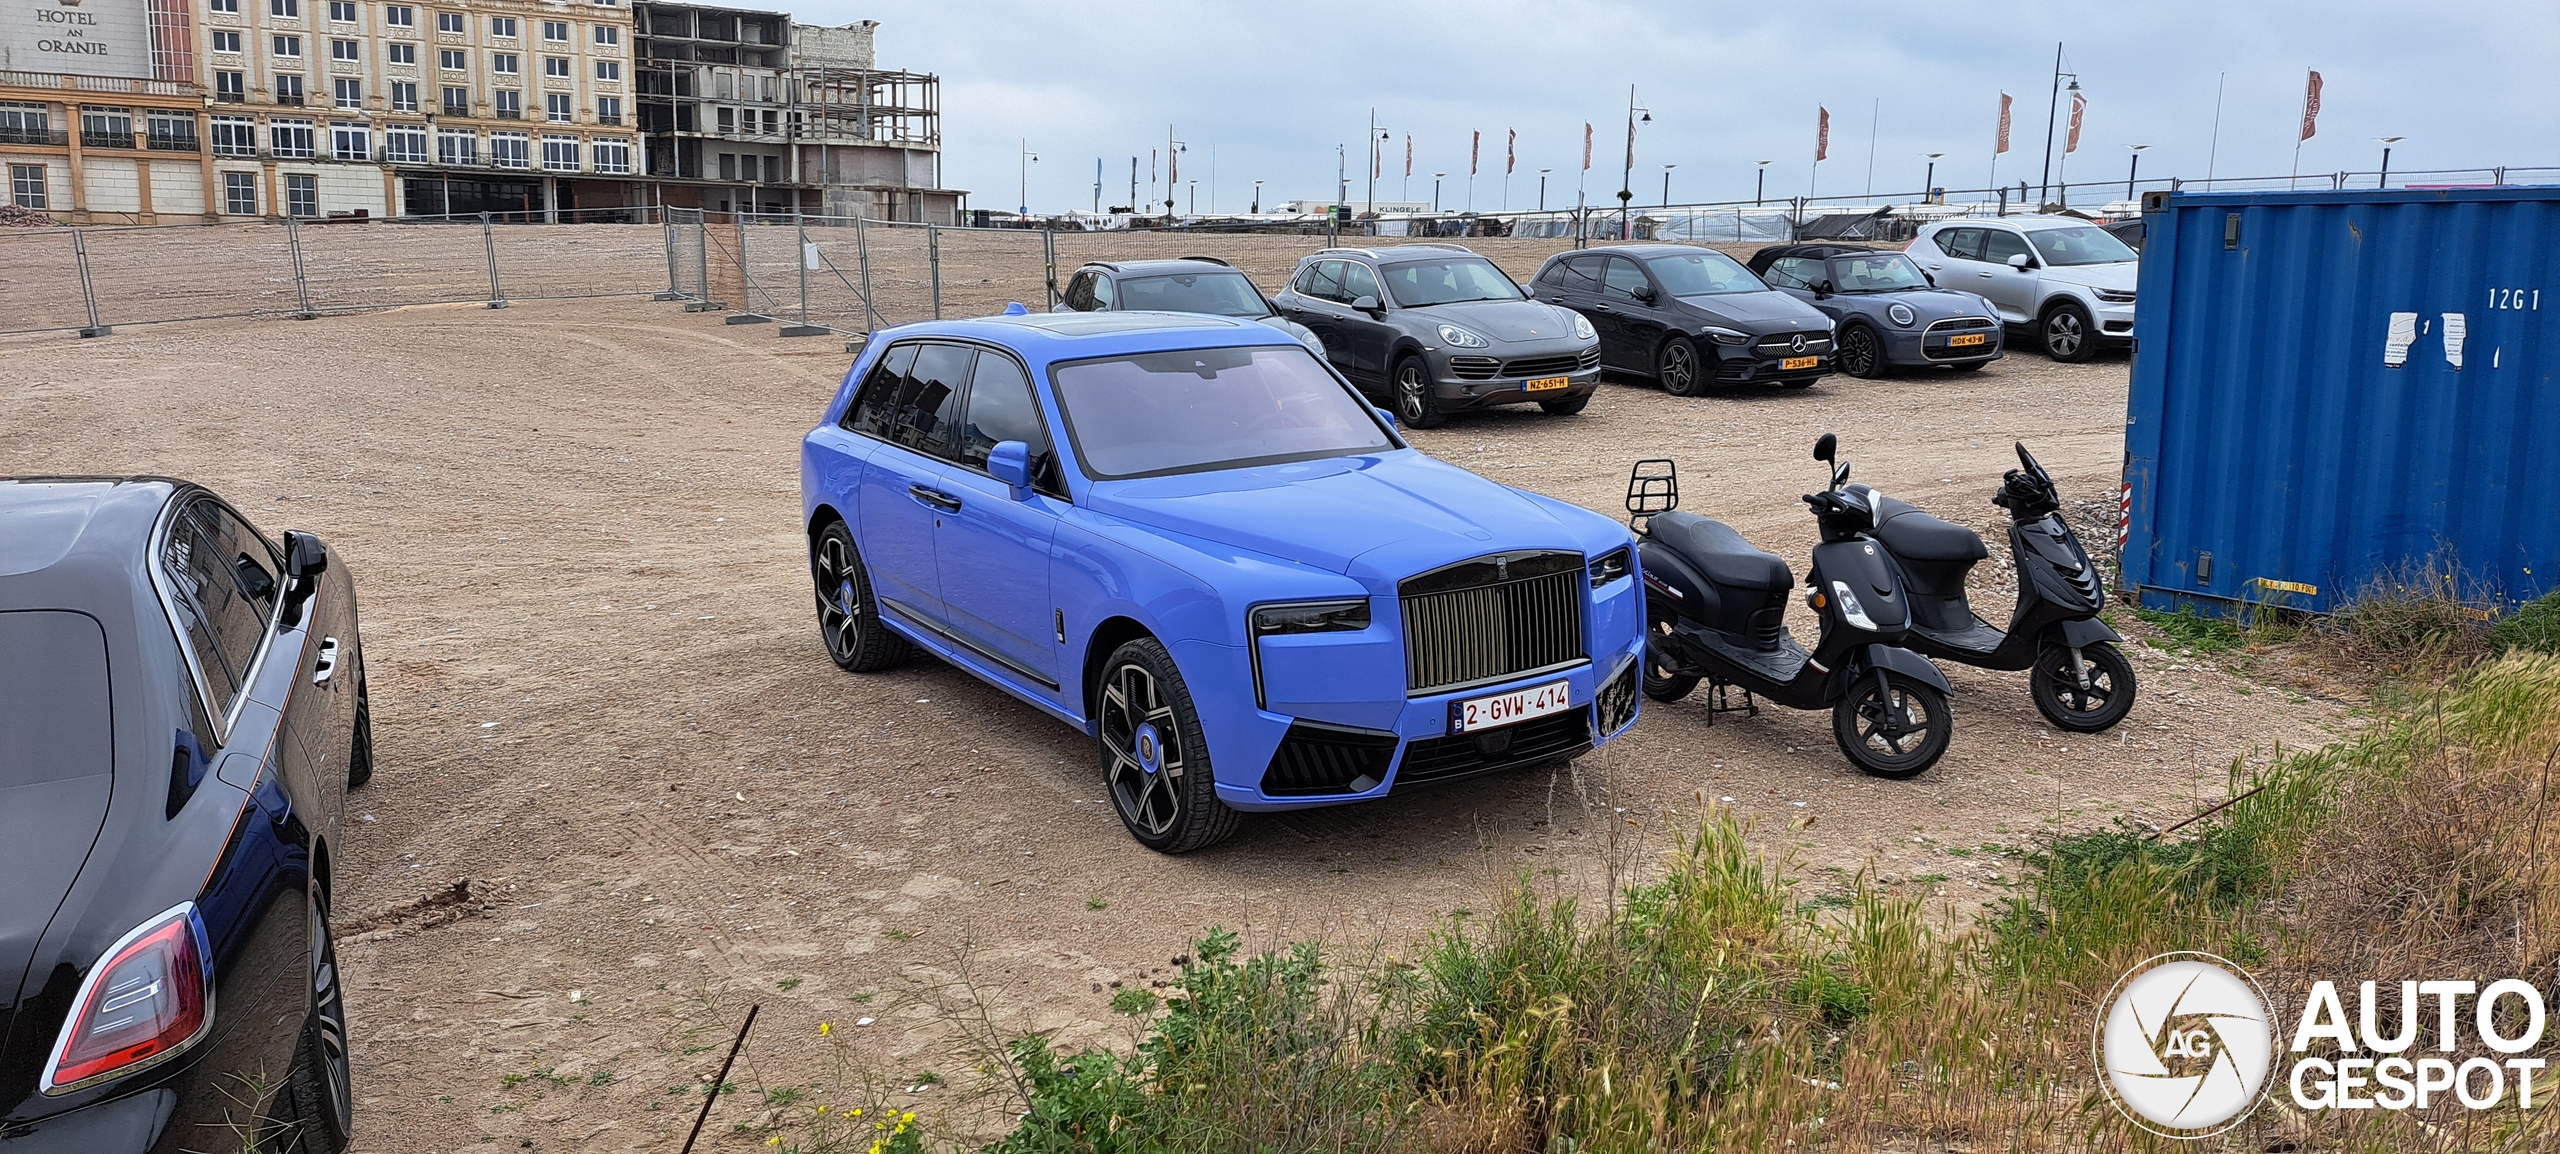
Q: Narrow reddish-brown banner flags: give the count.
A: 12